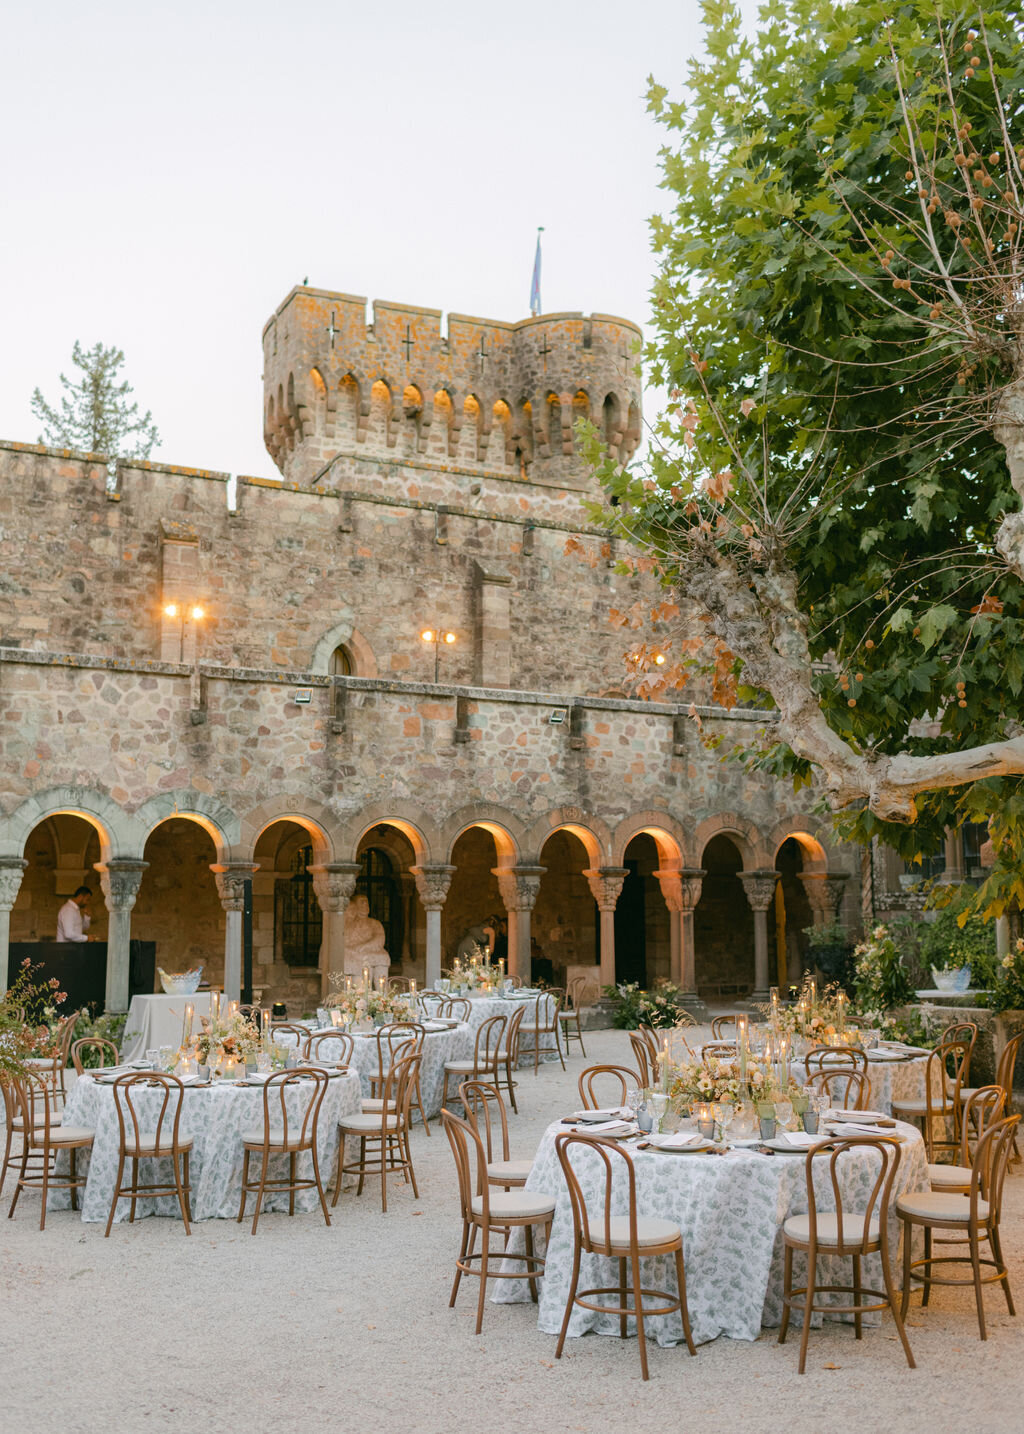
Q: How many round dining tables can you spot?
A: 5